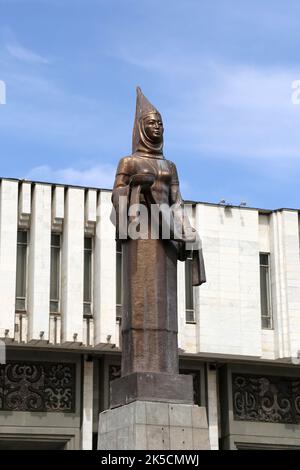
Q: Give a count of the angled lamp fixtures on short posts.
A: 2